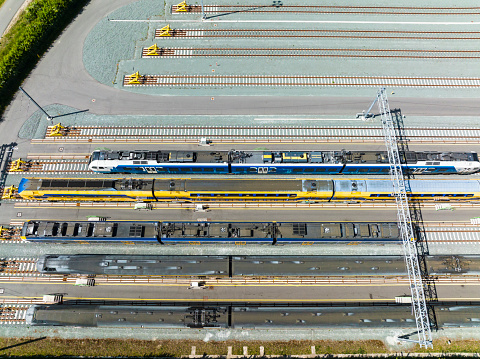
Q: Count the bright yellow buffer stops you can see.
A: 8